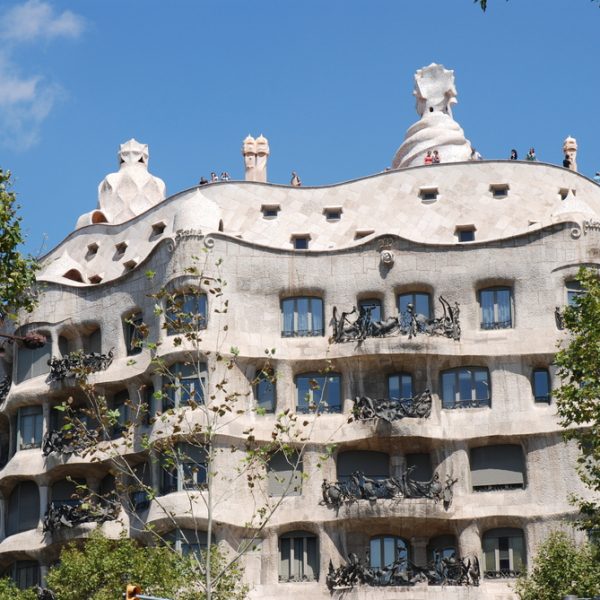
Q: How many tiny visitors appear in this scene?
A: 11